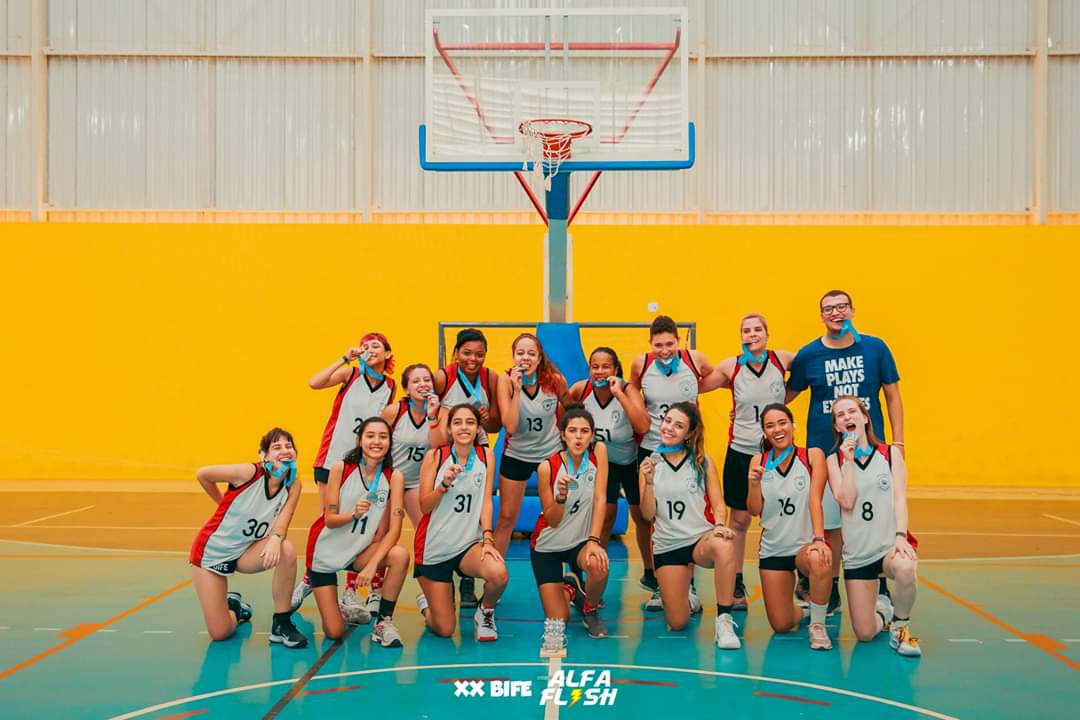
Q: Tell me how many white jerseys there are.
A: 14